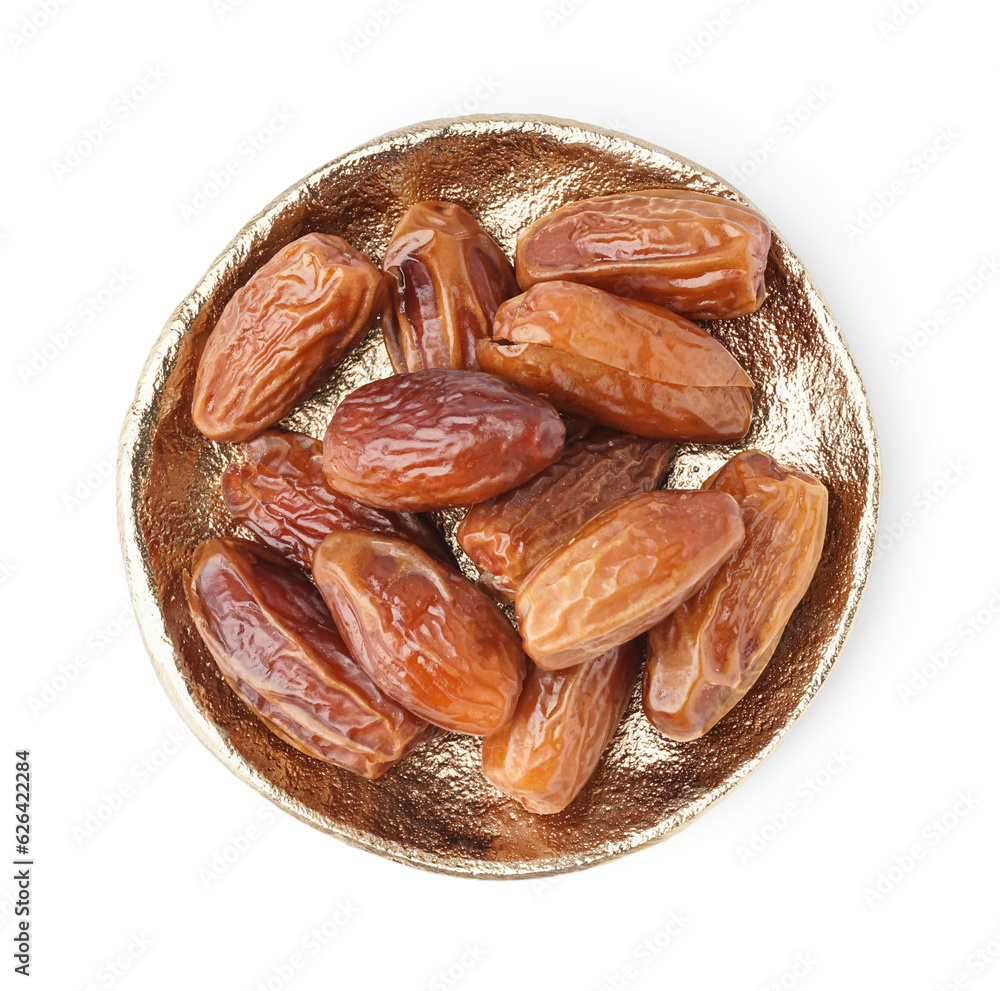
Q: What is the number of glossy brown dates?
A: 12